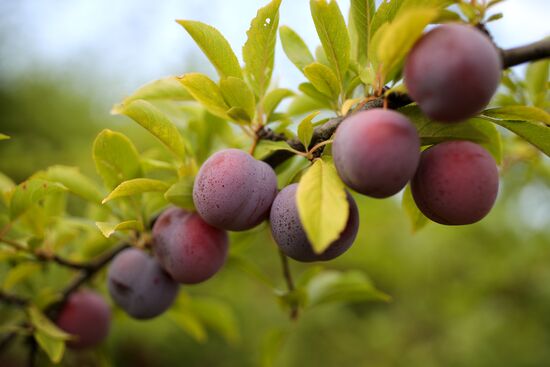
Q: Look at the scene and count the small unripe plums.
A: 0